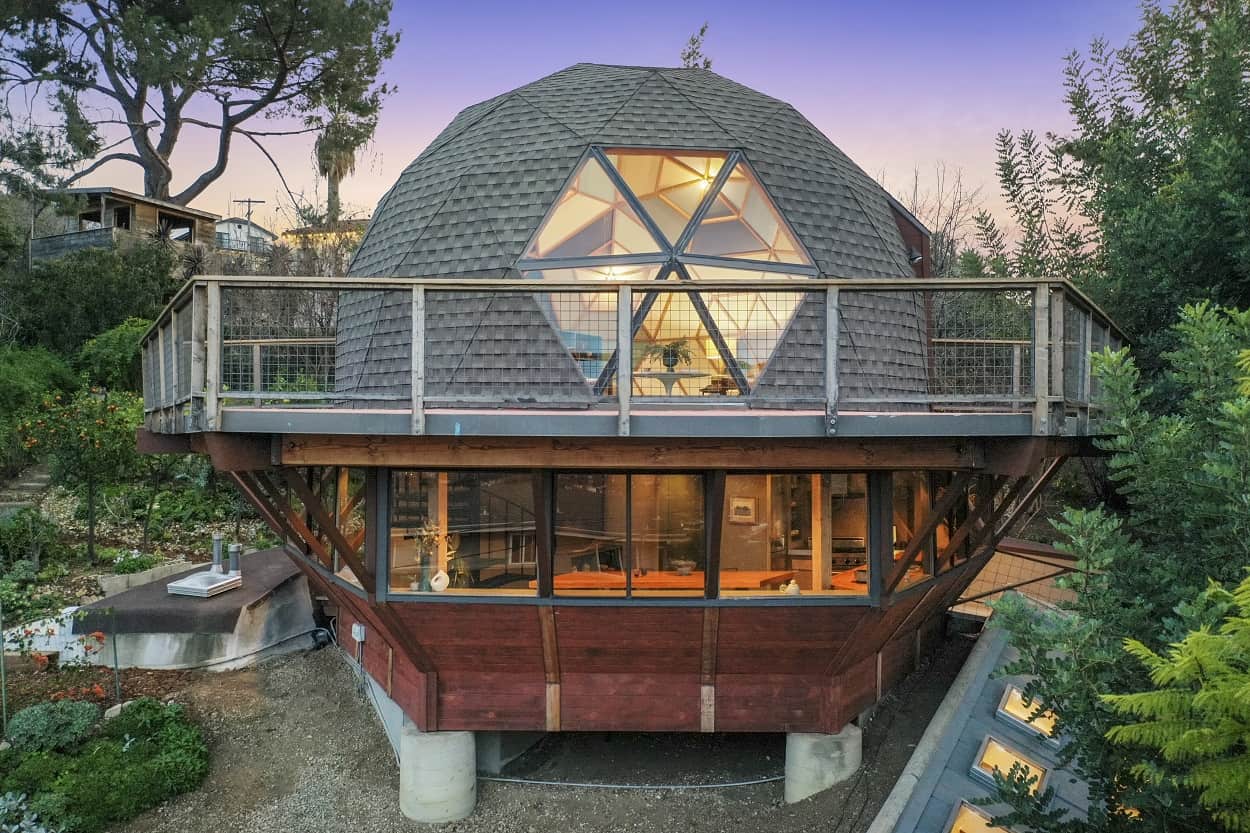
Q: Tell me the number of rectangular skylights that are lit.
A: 3